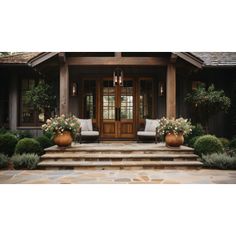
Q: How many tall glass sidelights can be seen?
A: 2